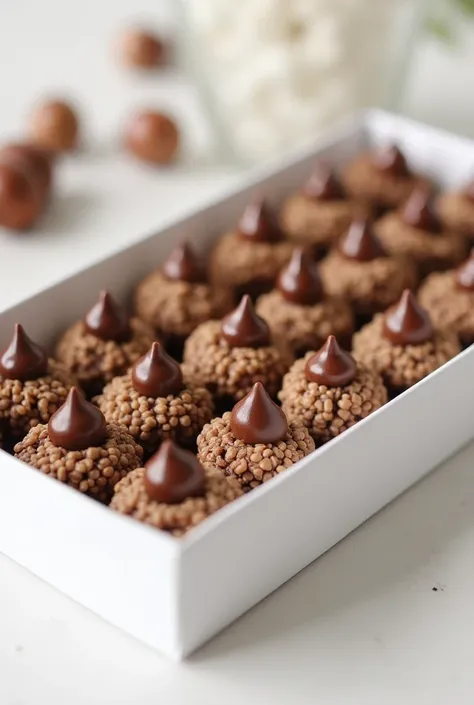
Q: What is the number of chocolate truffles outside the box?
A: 5